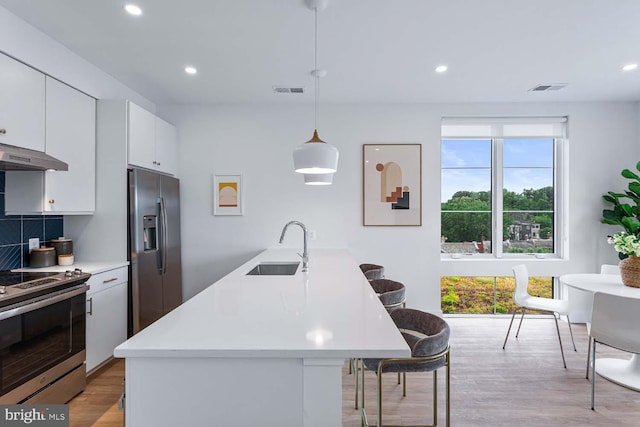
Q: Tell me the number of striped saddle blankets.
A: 0